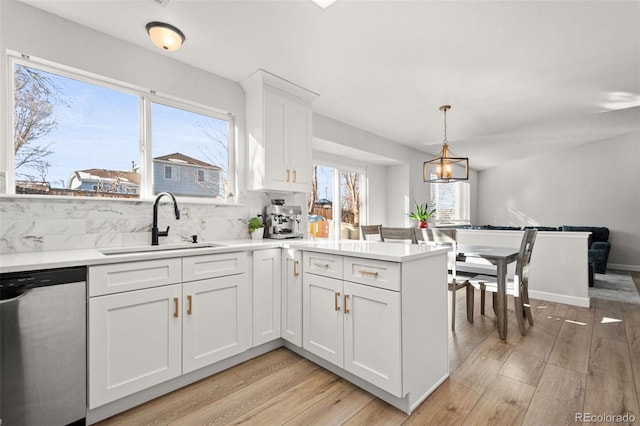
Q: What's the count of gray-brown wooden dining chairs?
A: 4